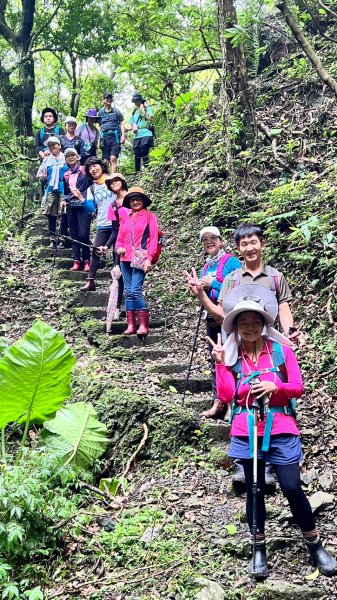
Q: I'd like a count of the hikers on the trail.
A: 13